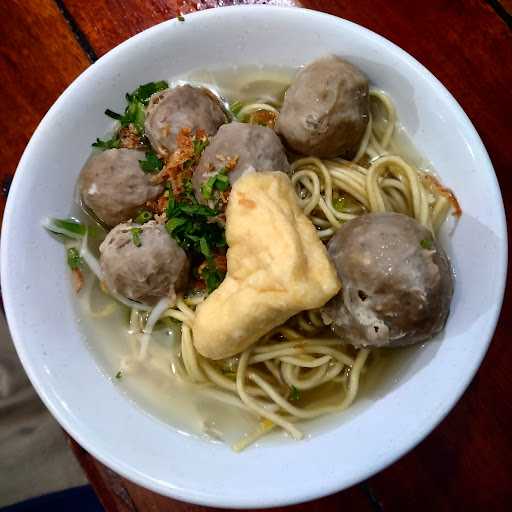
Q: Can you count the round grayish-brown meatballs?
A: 6